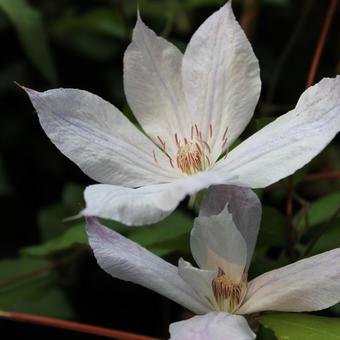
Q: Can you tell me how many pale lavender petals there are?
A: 11